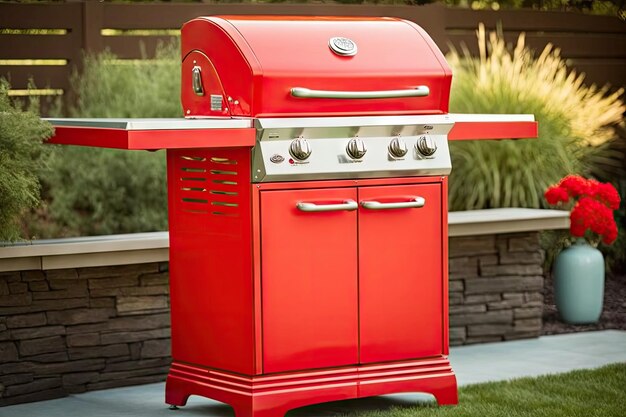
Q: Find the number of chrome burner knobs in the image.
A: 4